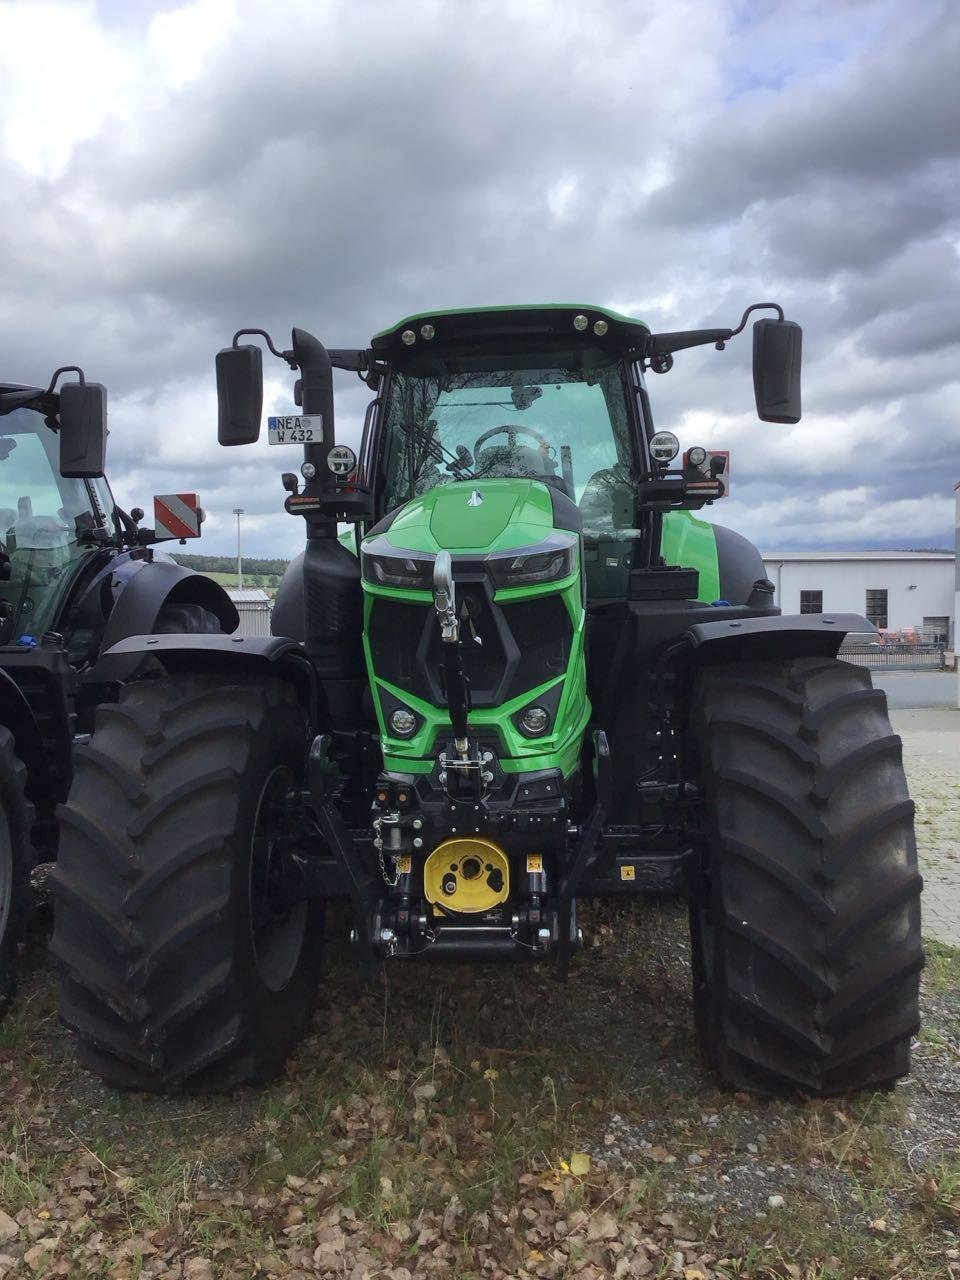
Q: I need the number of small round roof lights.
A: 4